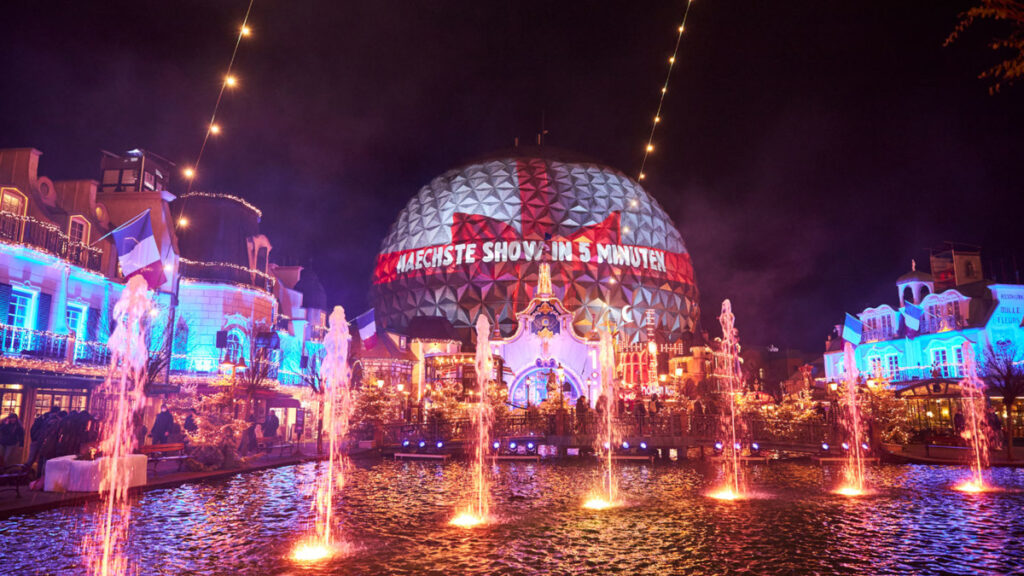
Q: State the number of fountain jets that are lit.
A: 7